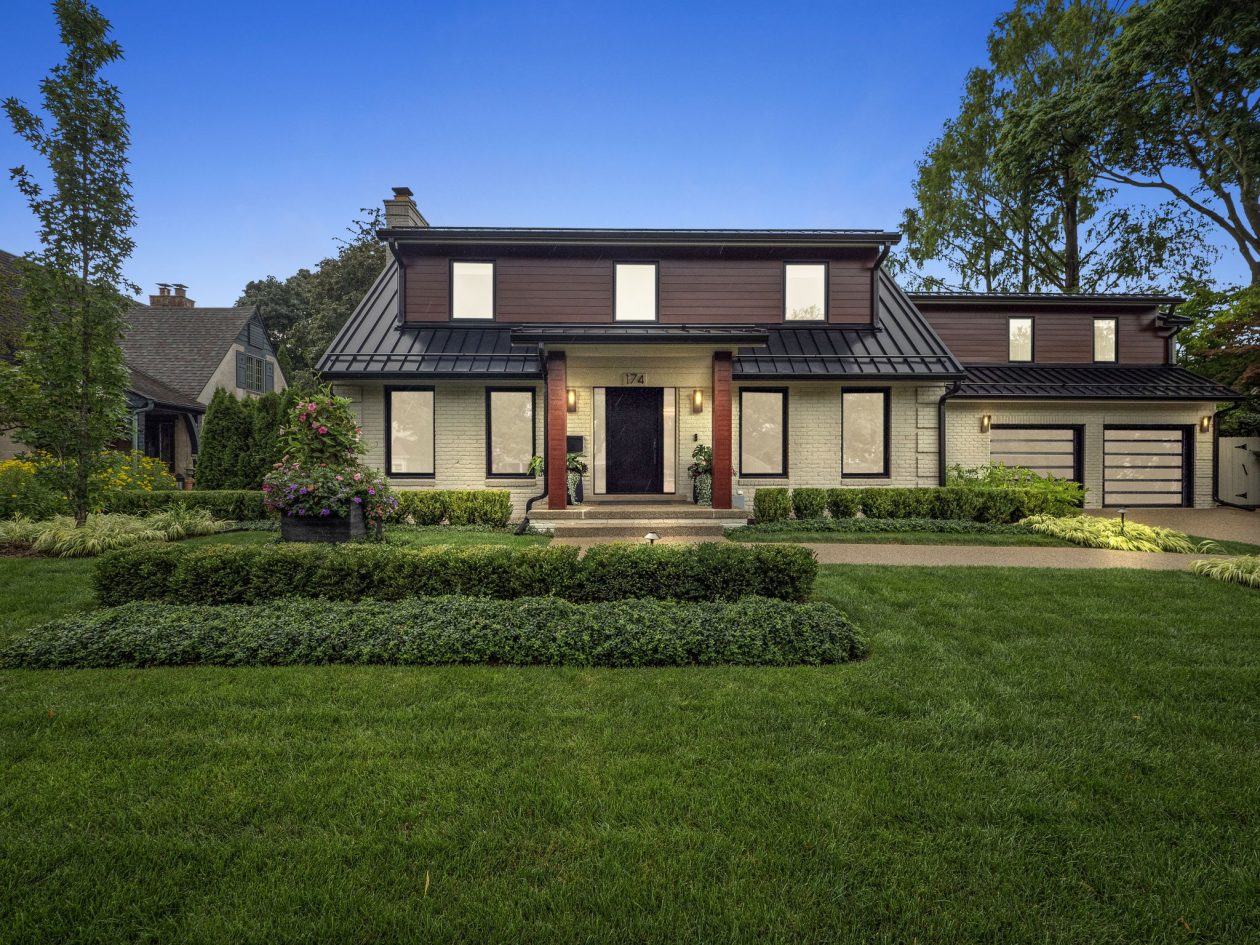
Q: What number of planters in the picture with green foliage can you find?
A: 3